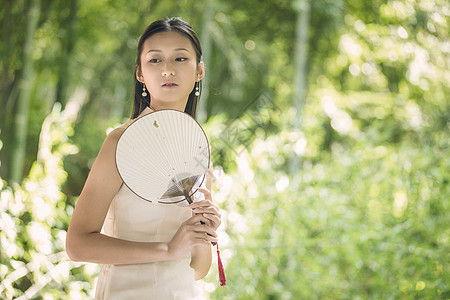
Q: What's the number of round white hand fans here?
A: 1